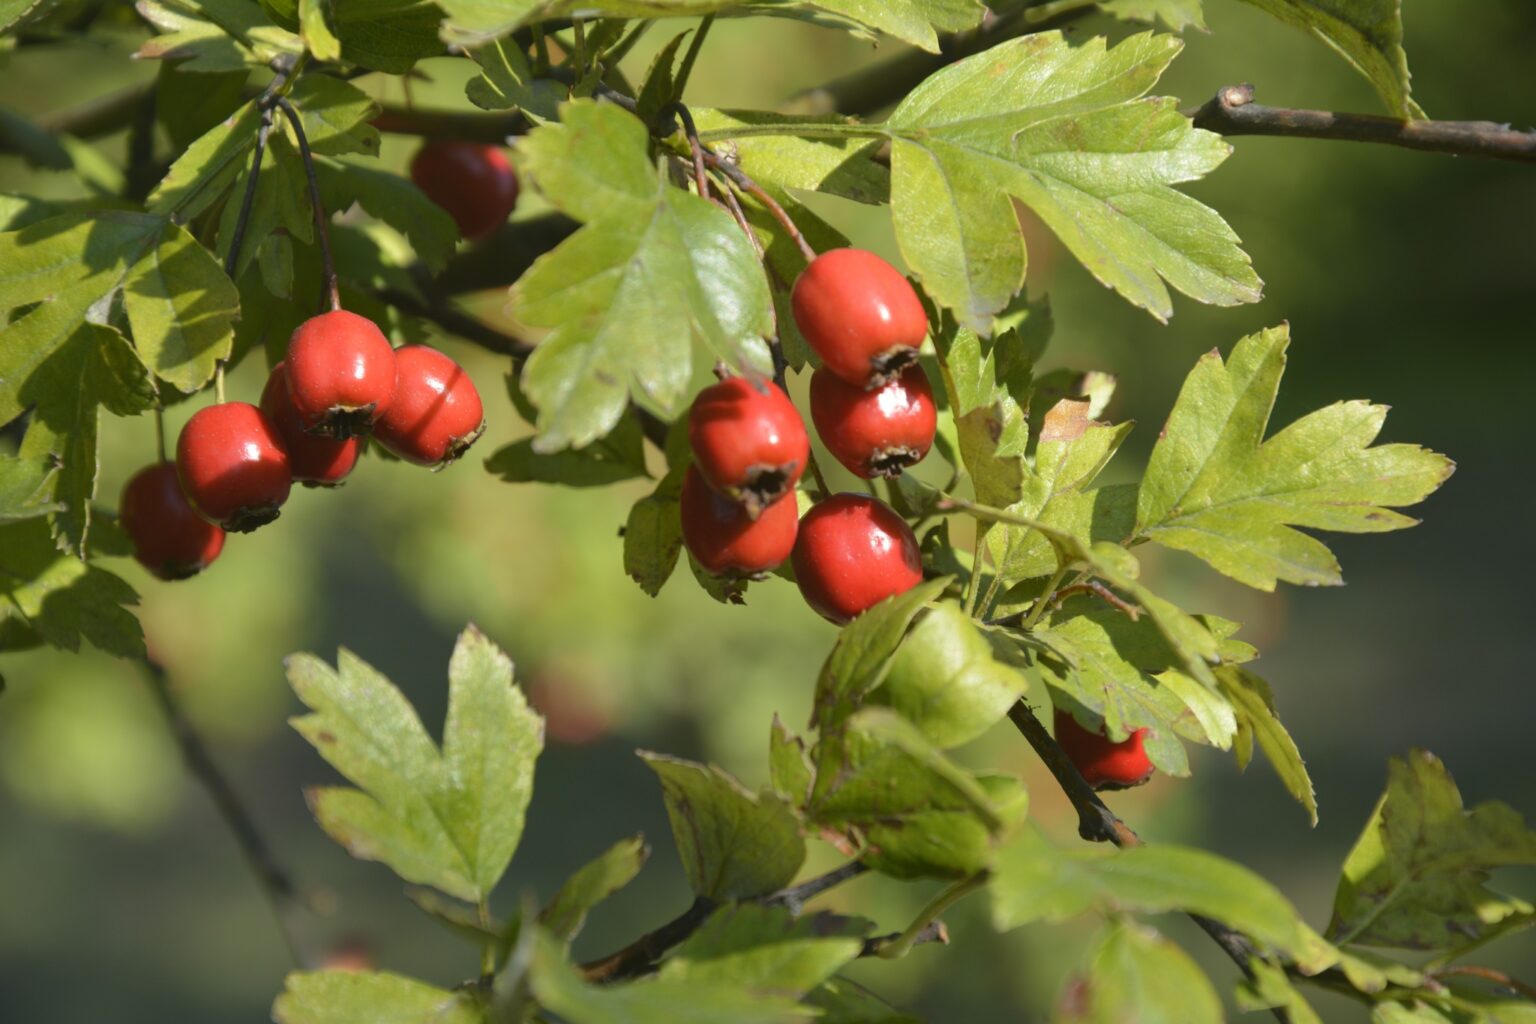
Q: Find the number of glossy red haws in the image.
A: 12